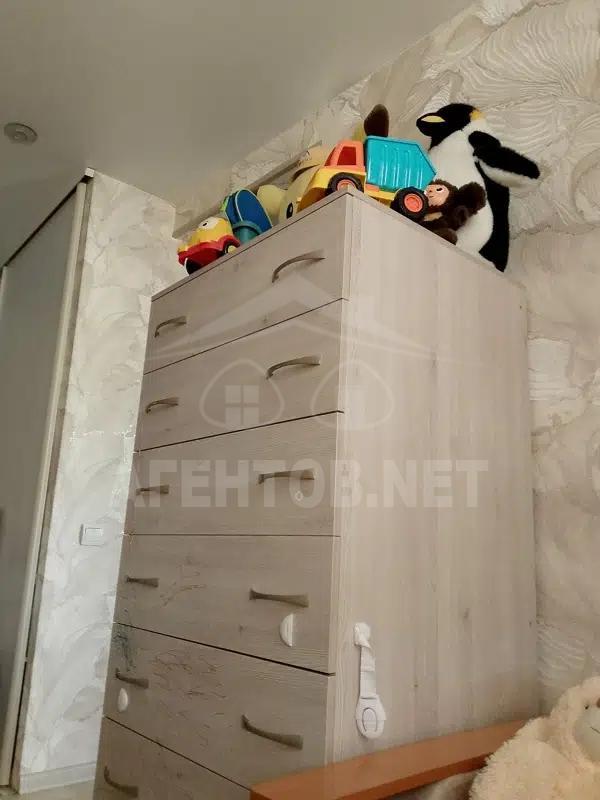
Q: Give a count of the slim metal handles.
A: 11